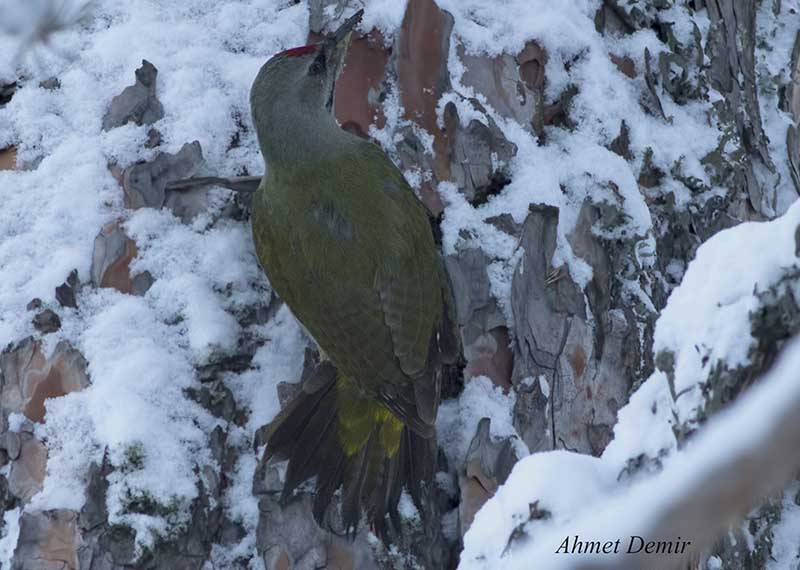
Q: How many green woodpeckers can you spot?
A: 1